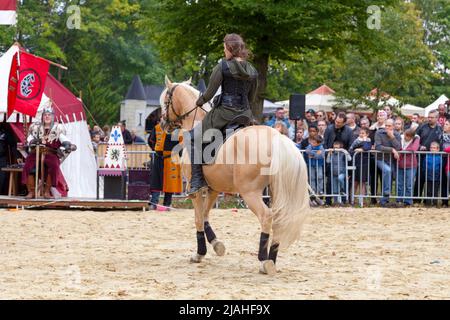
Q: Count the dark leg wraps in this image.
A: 4